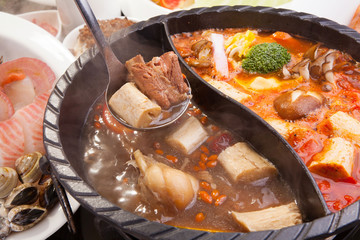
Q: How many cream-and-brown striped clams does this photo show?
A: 2